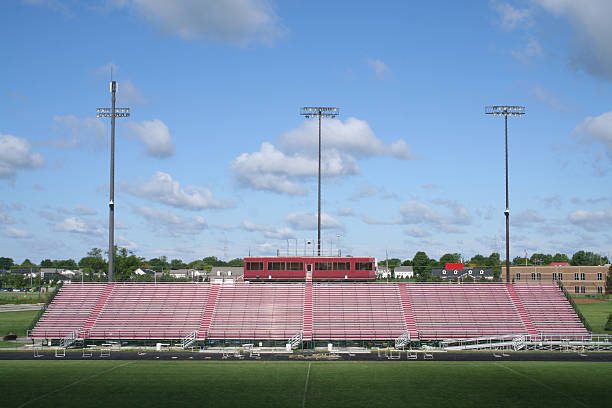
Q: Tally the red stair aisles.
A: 5